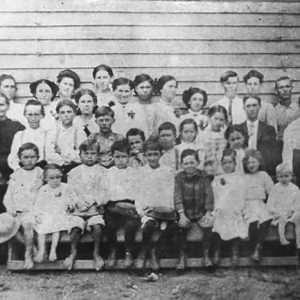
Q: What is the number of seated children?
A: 9